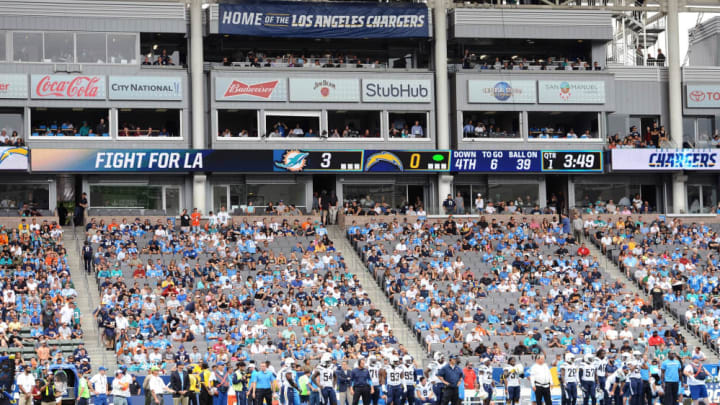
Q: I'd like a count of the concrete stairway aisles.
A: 3